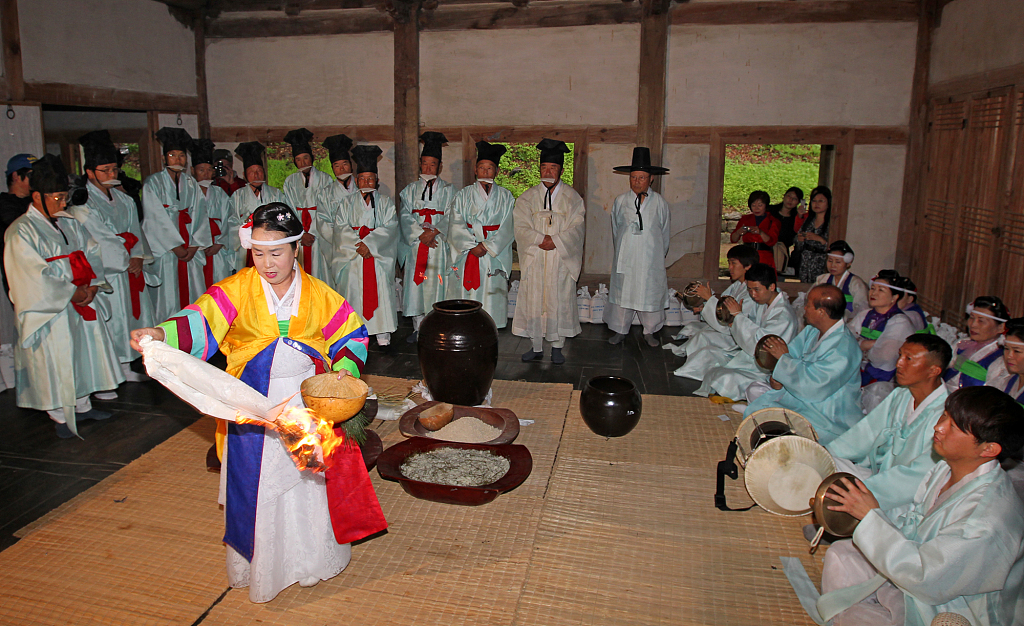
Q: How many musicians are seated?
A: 5